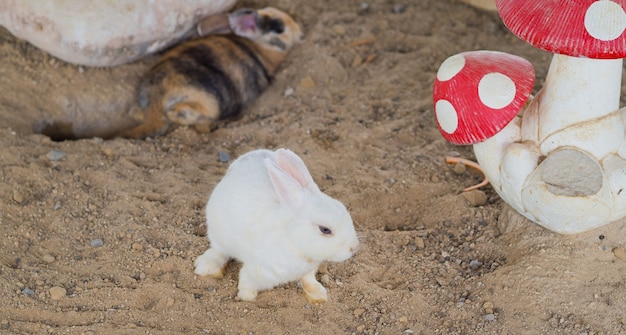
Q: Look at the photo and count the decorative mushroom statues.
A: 2